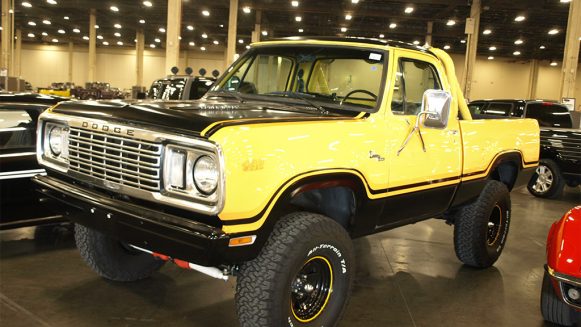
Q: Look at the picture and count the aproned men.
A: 0